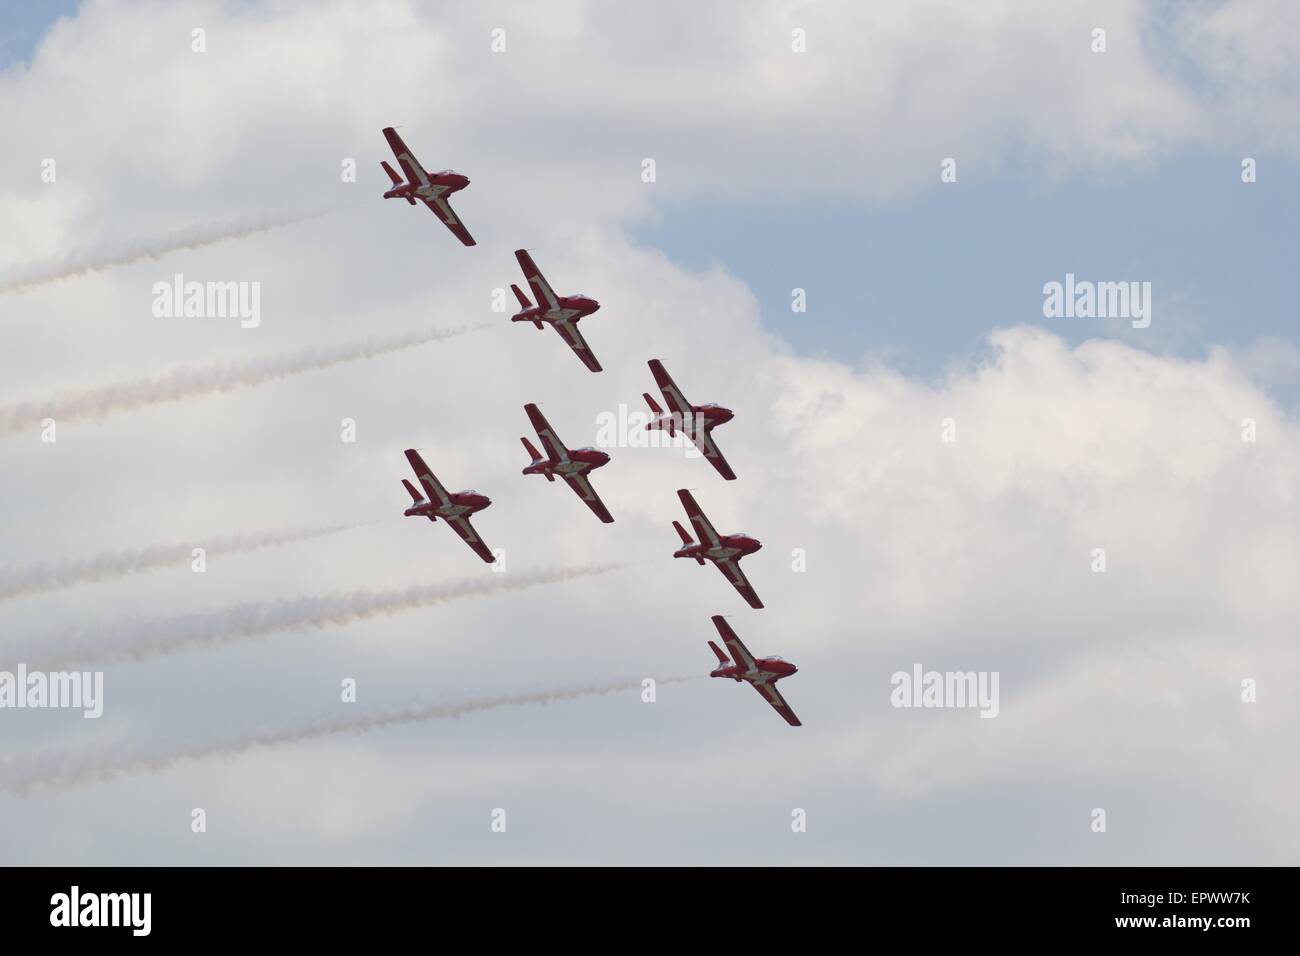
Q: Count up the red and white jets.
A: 7